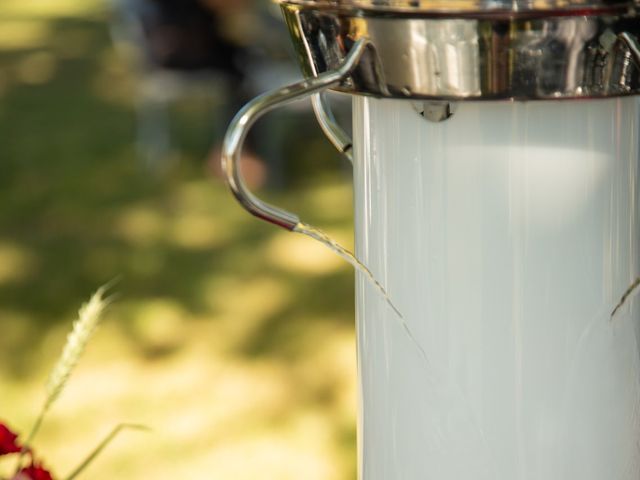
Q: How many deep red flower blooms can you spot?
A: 2